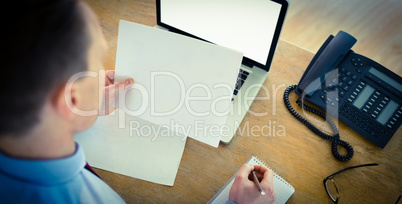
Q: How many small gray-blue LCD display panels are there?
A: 3